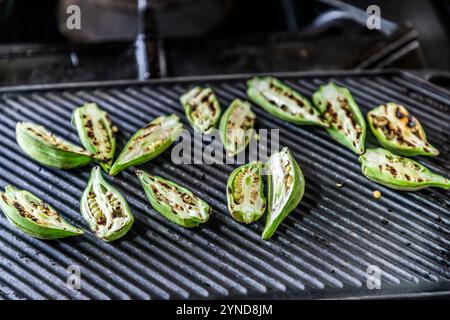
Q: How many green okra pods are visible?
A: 14